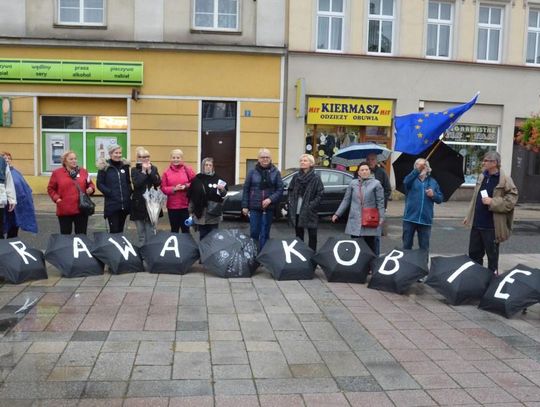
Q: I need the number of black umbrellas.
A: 11